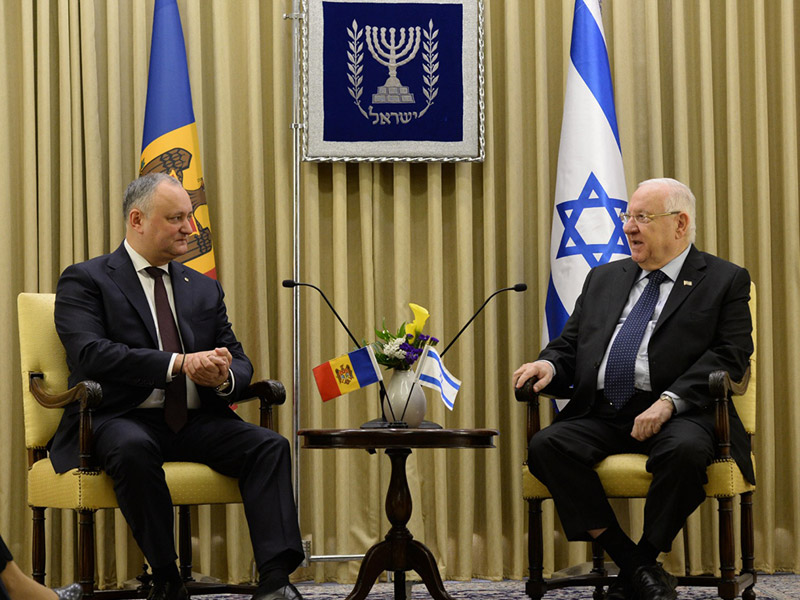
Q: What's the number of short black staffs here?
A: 2